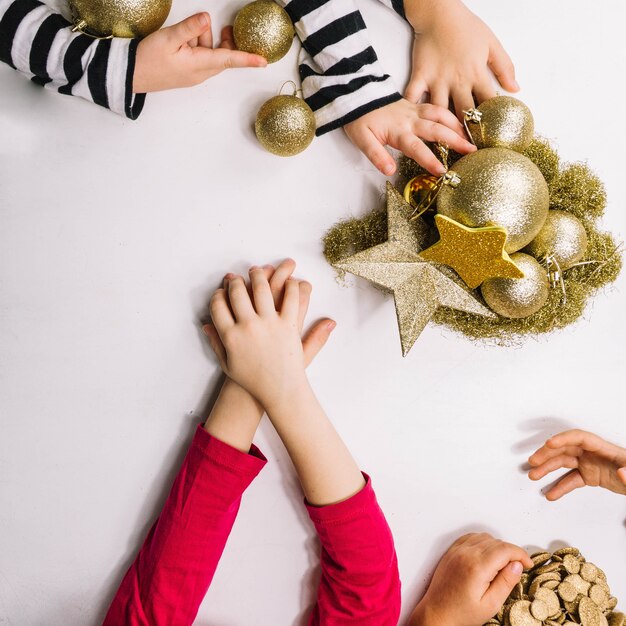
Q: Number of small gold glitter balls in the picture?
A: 5